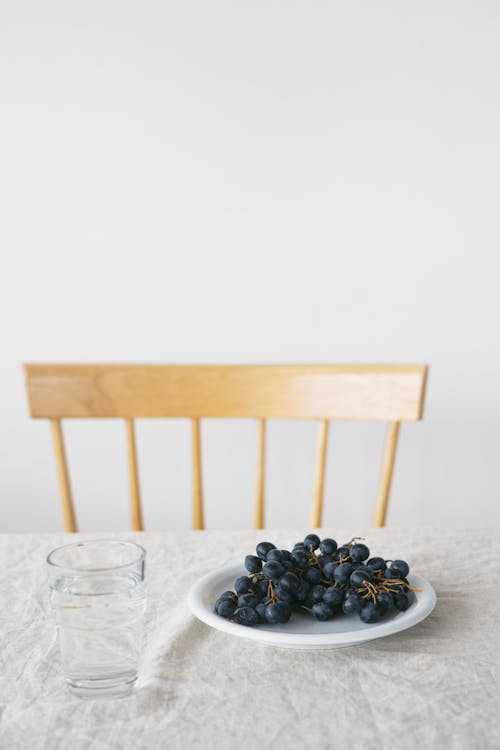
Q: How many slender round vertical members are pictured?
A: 6